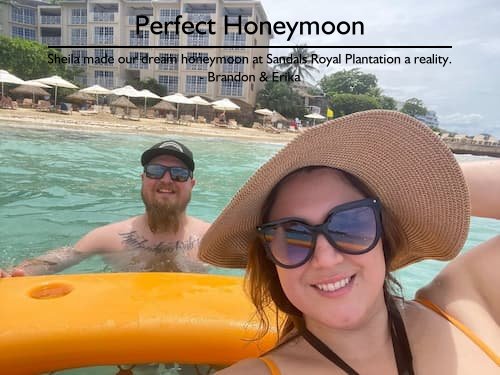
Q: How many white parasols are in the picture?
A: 11